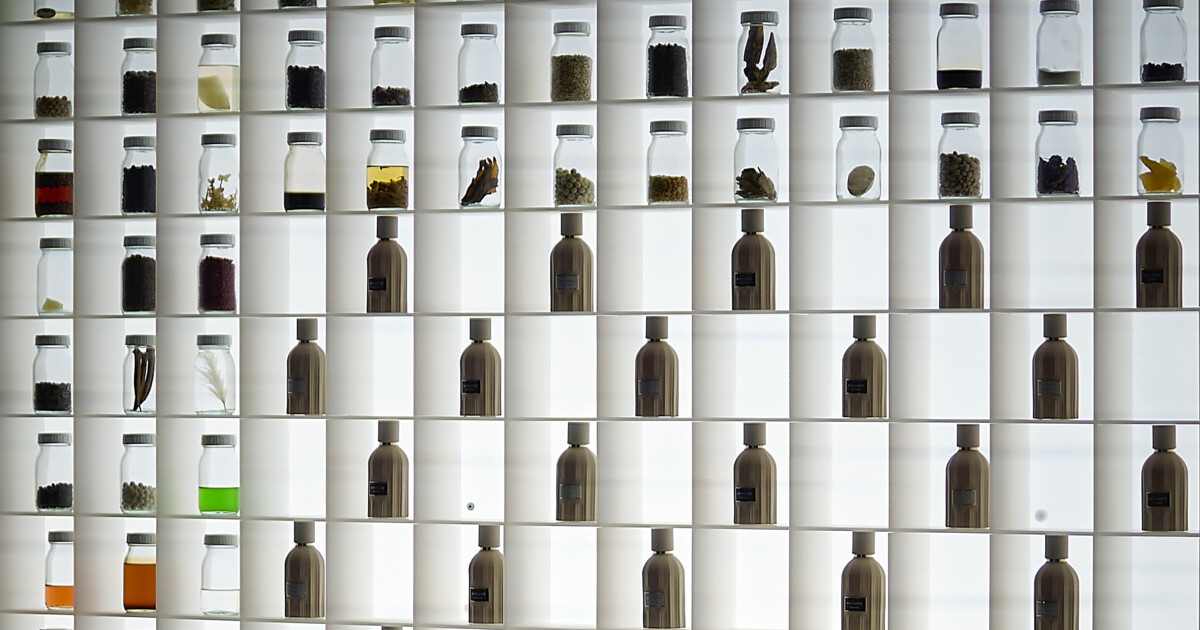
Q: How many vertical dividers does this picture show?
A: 12